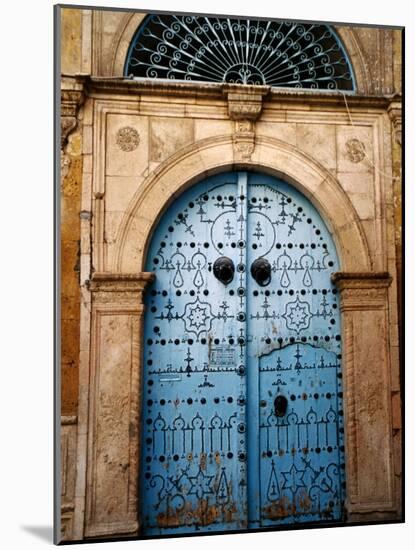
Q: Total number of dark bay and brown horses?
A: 0